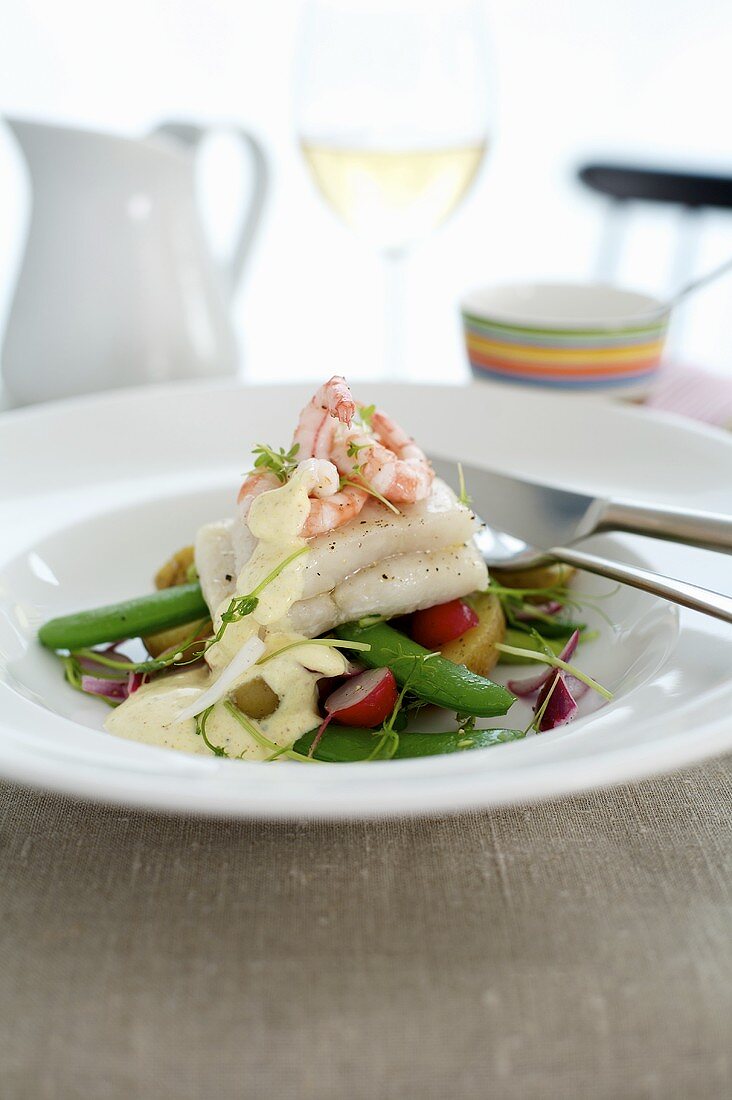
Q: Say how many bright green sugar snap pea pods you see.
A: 3